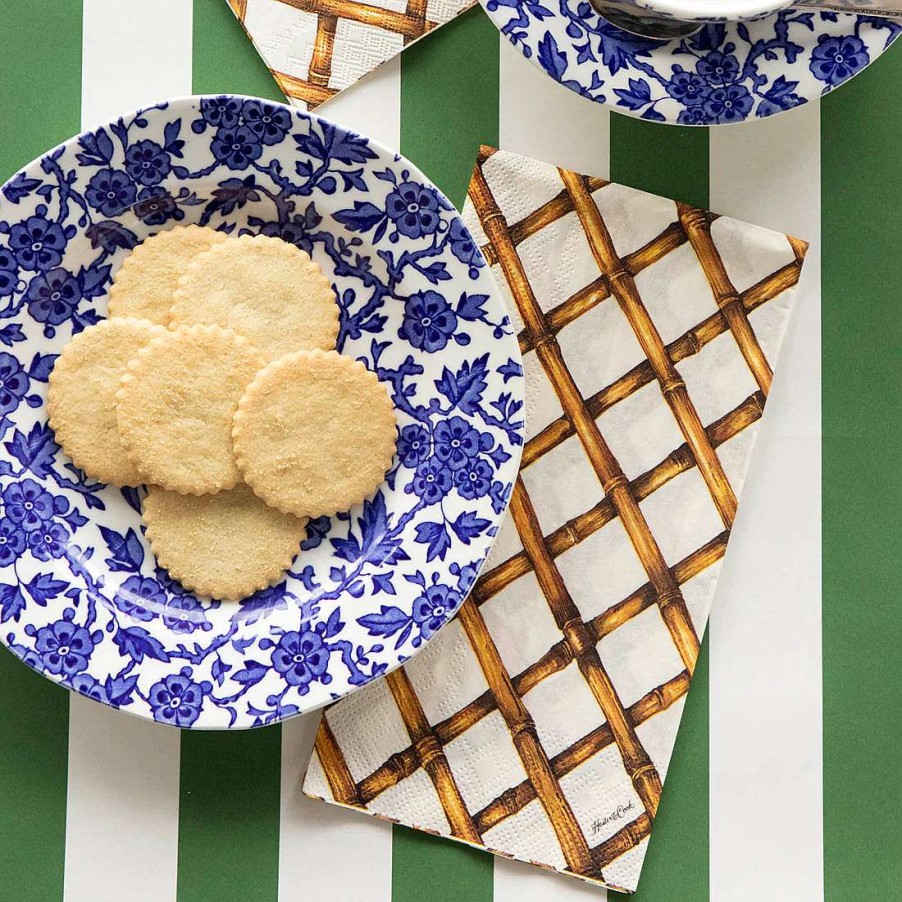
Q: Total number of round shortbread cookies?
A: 6